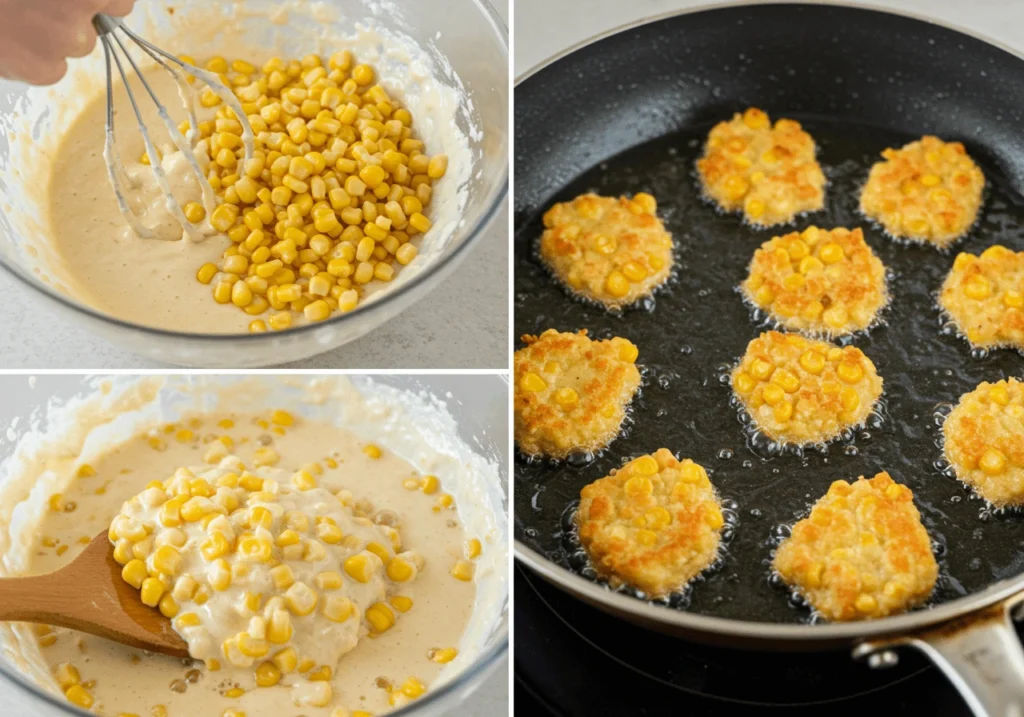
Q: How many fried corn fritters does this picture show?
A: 10